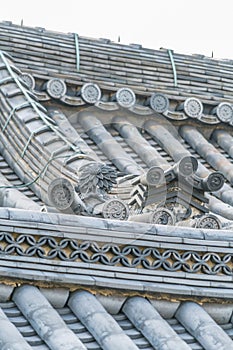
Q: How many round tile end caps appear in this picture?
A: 14